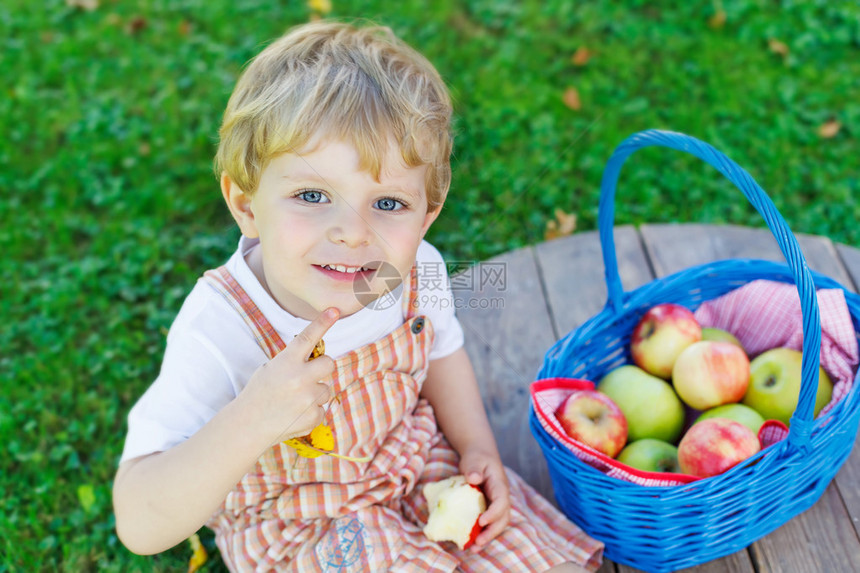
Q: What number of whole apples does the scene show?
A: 9